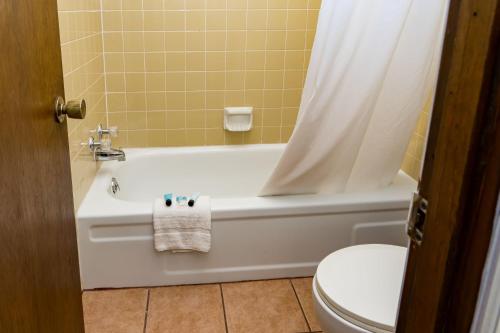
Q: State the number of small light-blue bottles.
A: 2